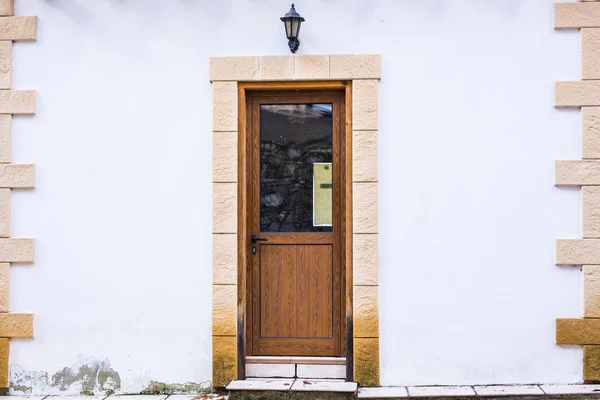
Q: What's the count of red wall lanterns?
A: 0